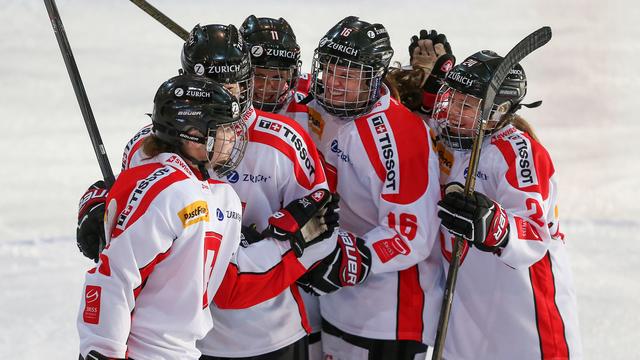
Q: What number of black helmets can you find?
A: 5